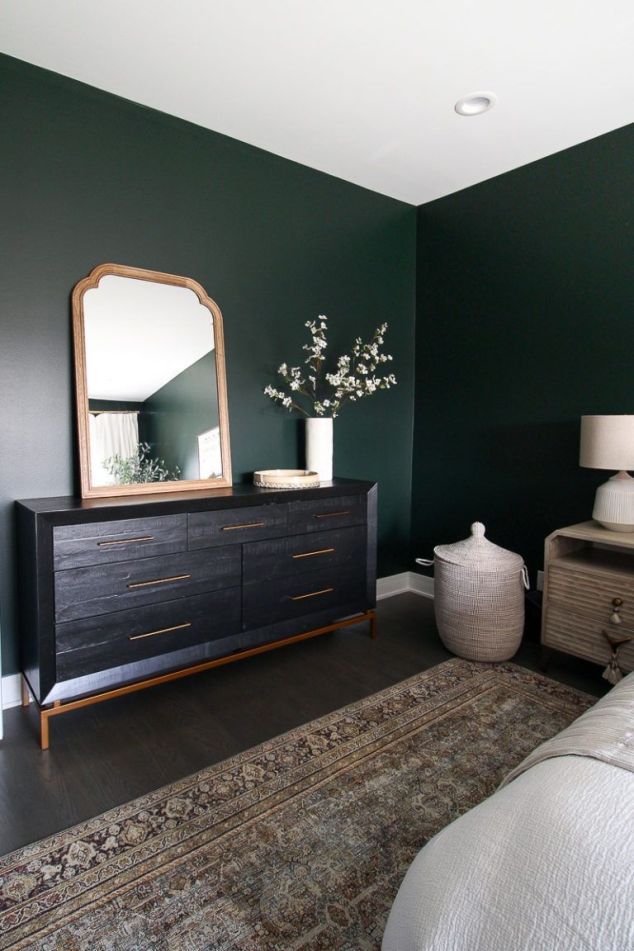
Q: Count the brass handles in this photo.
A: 7